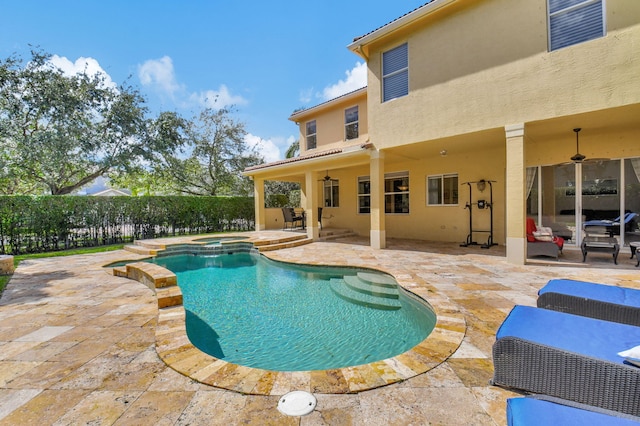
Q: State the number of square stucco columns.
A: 4